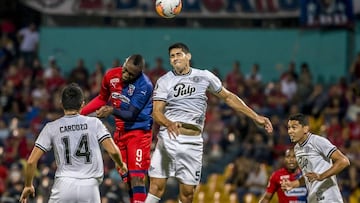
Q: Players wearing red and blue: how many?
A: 2